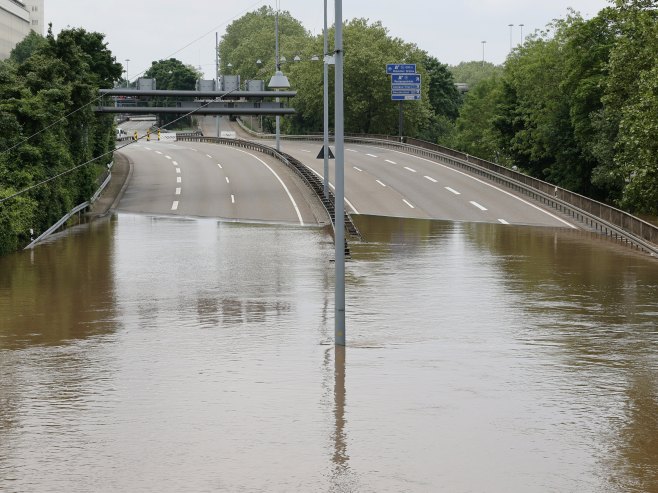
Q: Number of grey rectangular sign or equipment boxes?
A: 4